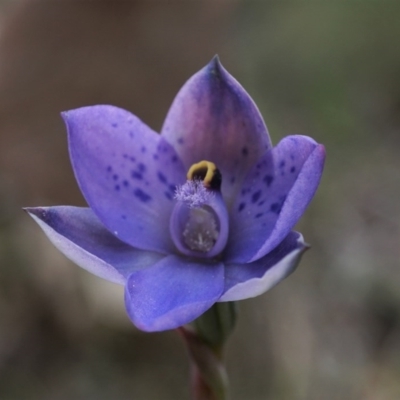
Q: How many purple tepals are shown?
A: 6